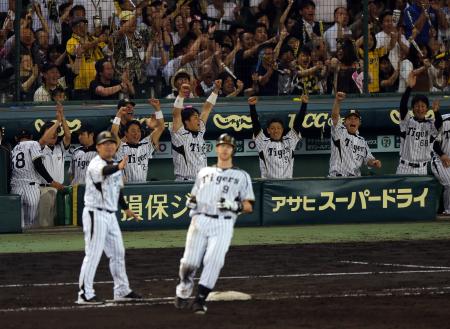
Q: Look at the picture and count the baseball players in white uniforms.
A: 11